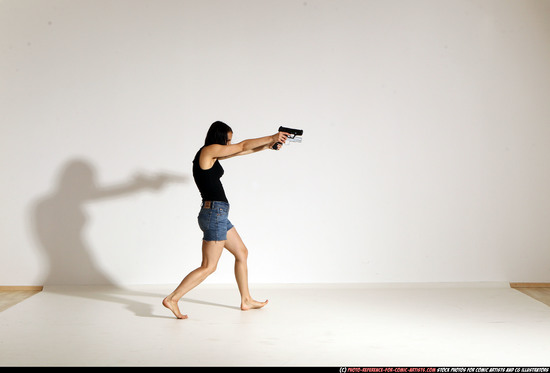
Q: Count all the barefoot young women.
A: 1